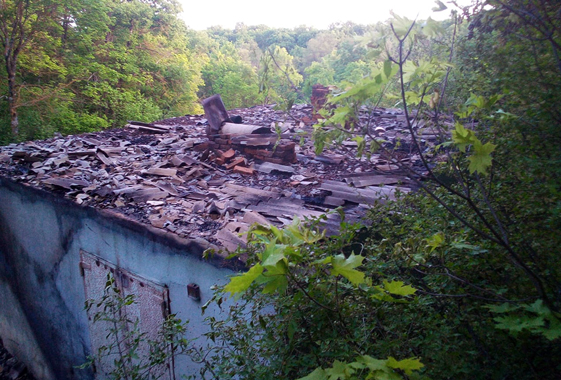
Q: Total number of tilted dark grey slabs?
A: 1